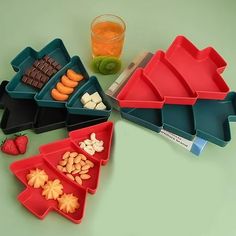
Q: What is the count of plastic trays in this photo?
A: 5